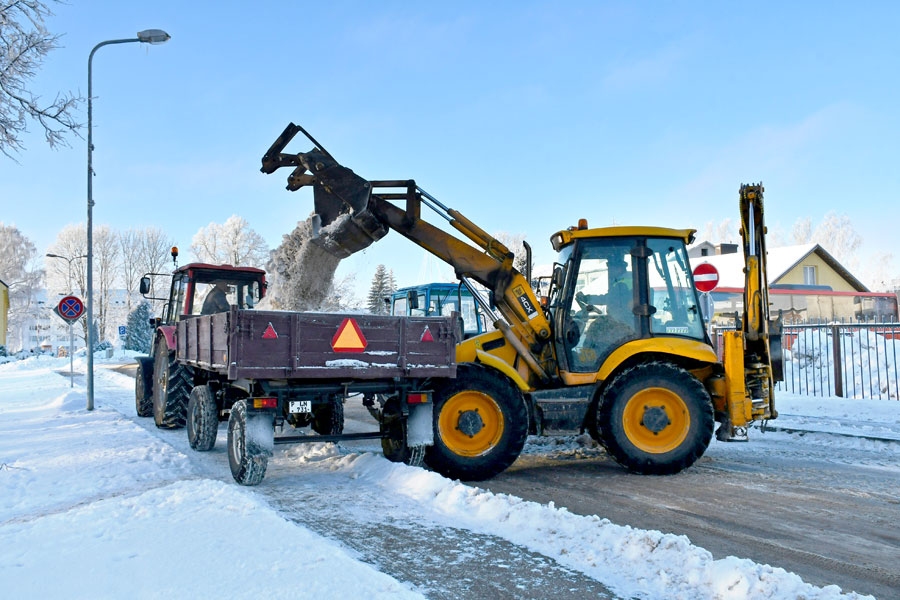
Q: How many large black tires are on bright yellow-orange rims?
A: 2